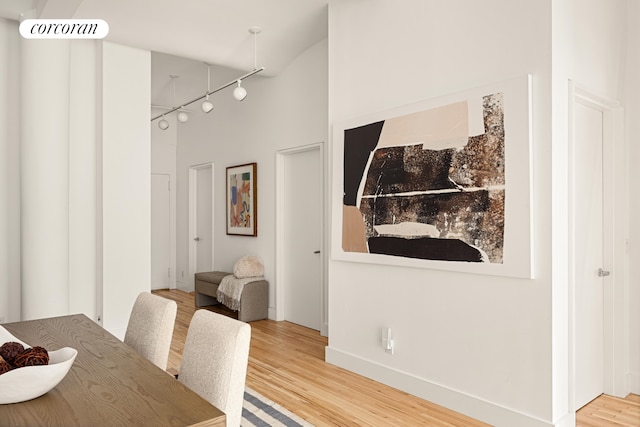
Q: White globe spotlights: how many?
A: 4